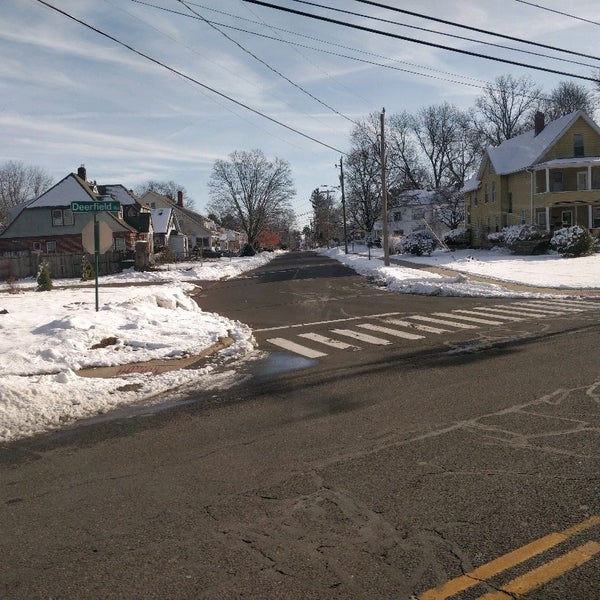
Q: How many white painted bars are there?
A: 13